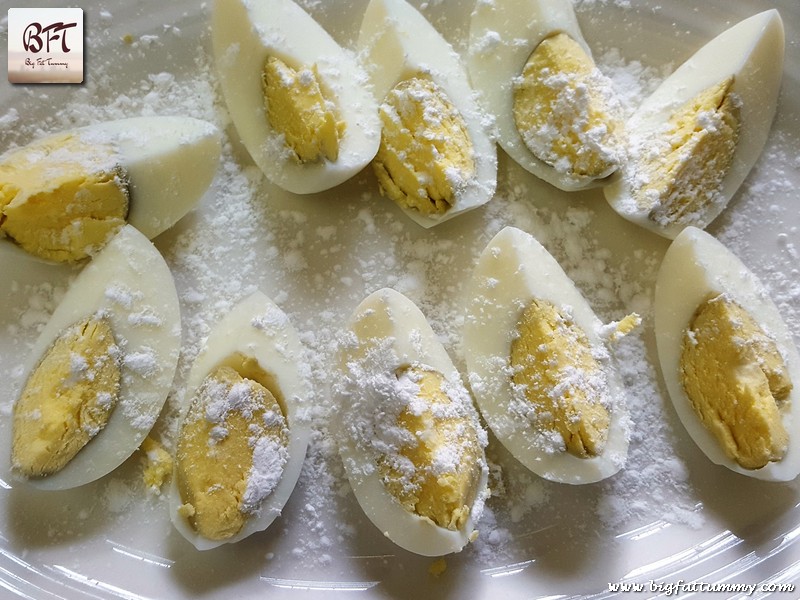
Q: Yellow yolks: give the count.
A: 10